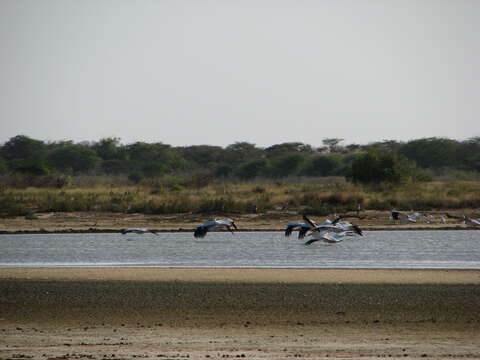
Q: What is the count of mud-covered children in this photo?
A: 0